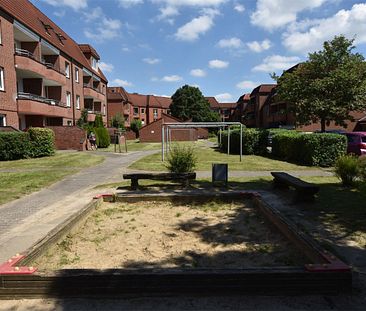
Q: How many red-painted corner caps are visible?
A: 4